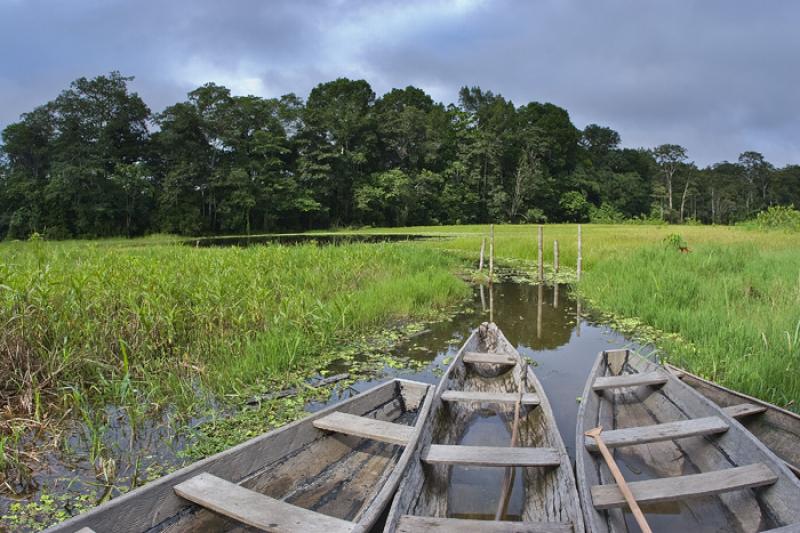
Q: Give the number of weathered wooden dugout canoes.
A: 4